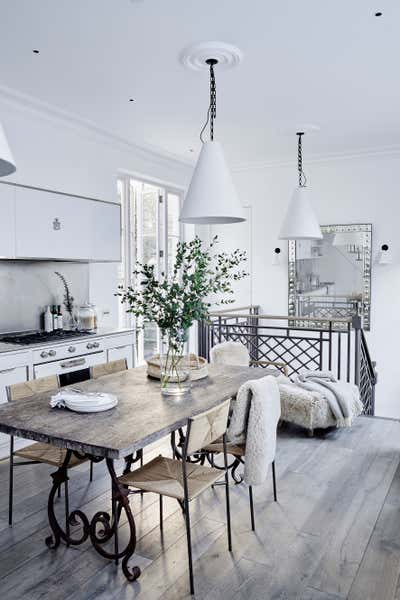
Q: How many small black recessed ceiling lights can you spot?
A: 3